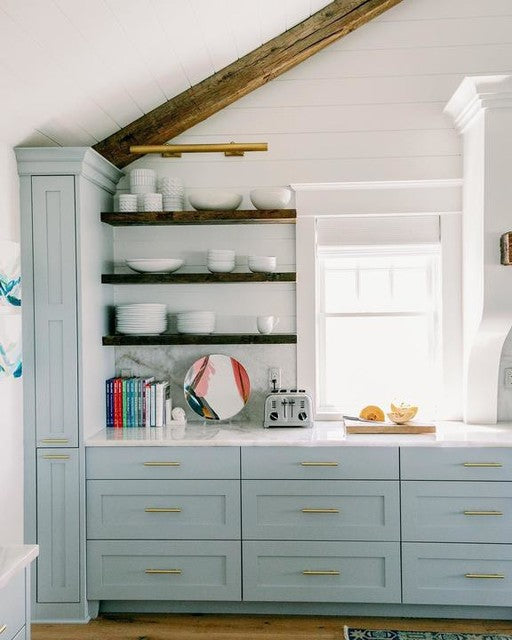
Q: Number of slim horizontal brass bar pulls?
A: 11